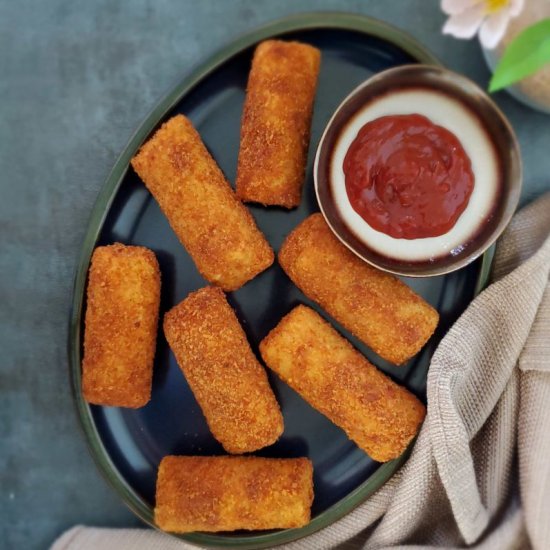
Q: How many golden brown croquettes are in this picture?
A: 7